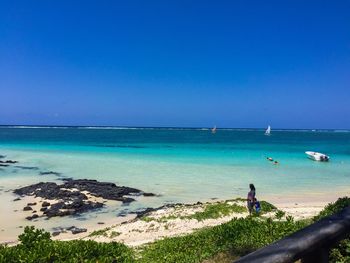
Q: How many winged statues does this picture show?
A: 0